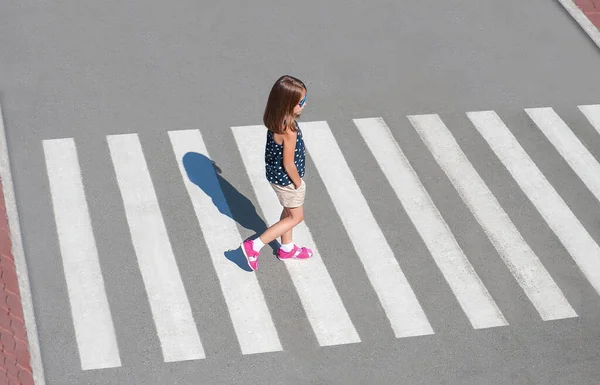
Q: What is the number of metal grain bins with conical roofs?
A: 0